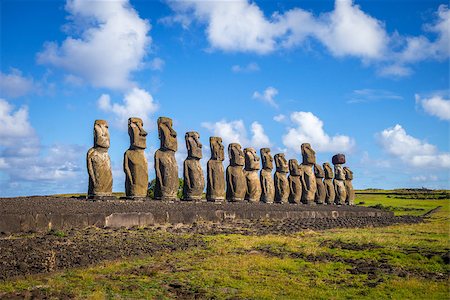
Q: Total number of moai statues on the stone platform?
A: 15